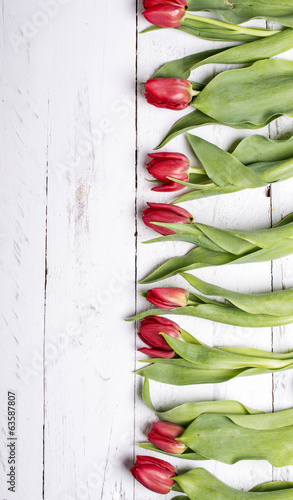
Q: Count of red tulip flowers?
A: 8